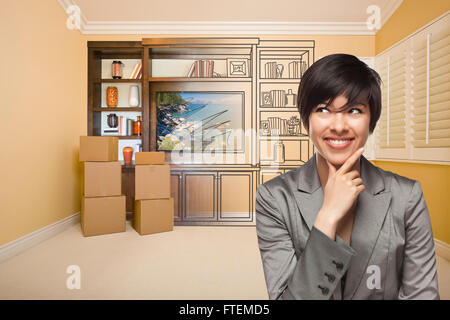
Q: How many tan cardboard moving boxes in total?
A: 6